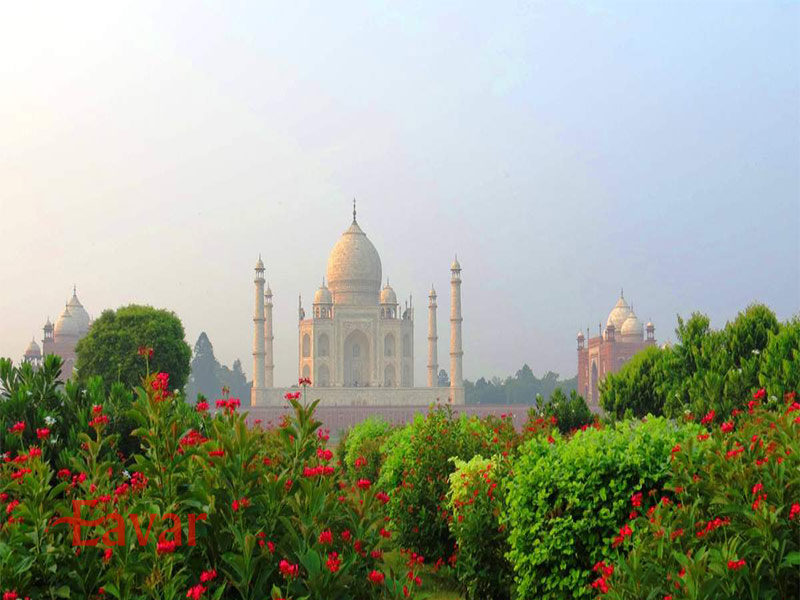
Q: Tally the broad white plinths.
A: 1